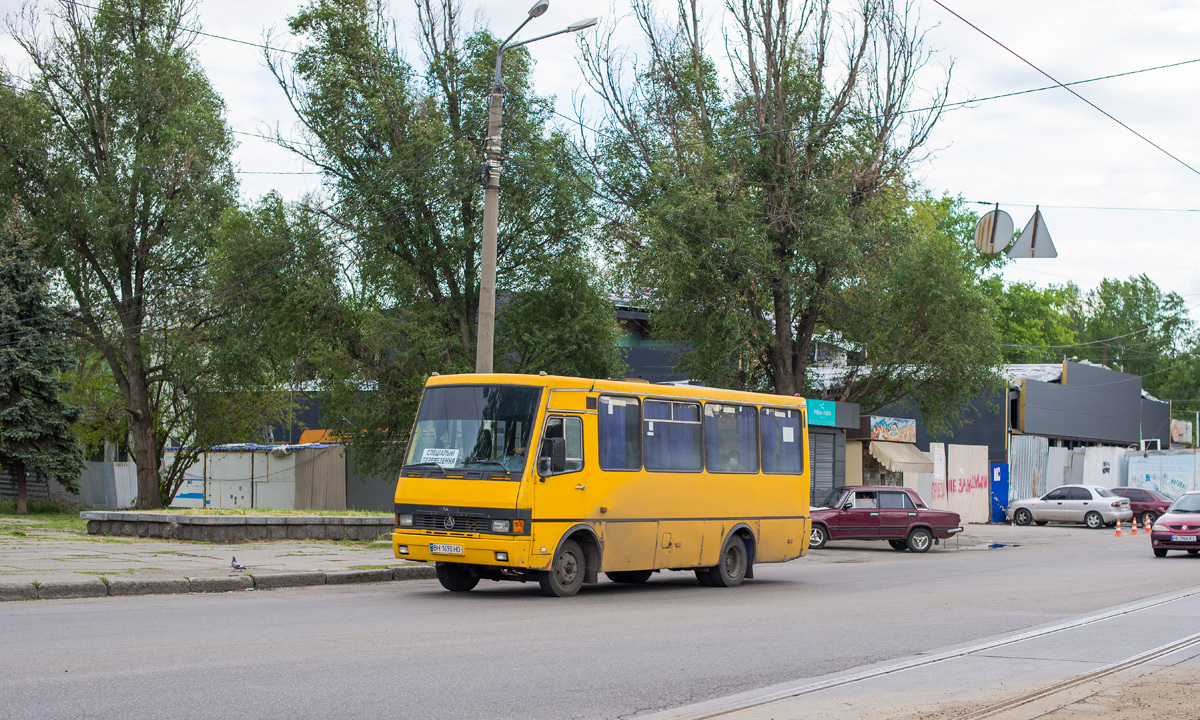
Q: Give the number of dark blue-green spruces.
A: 1